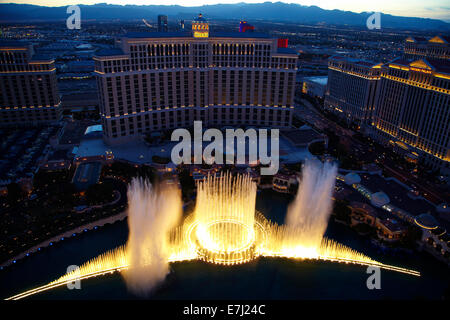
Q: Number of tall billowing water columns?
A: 2